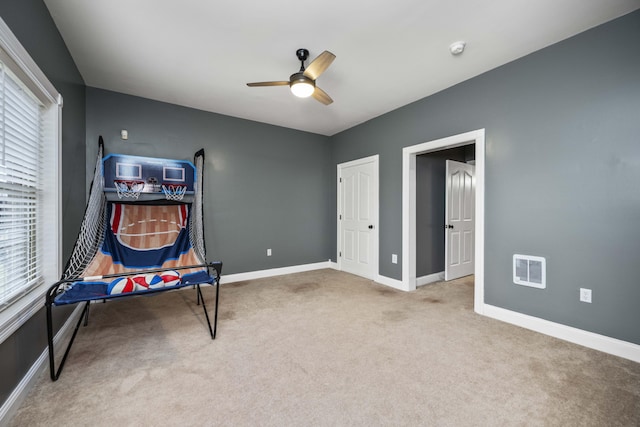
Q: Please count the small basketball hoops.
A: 2